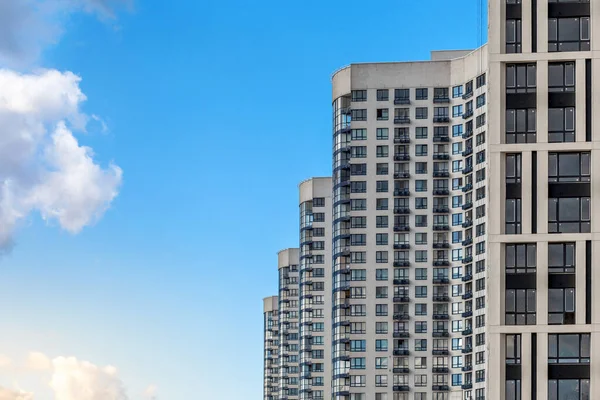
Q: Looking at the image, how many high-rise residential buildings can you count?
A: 5